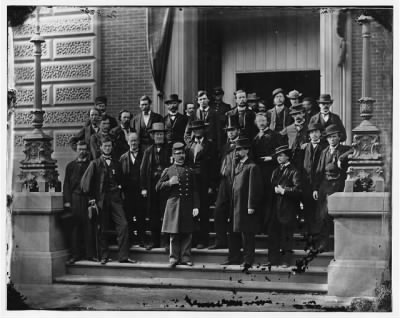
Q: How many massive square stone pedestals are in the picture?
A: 2